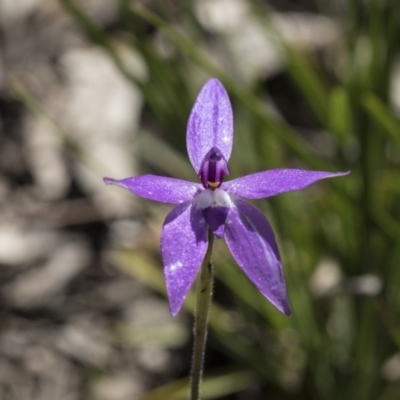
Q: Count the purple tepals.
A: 5